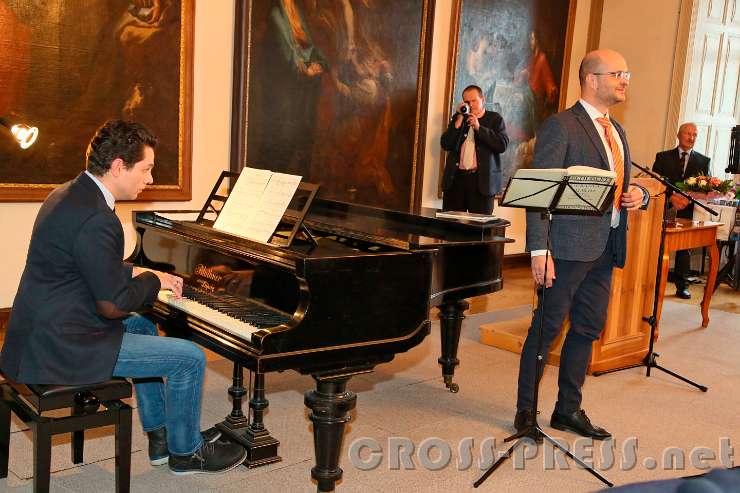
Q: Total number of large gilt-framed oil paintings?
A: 3